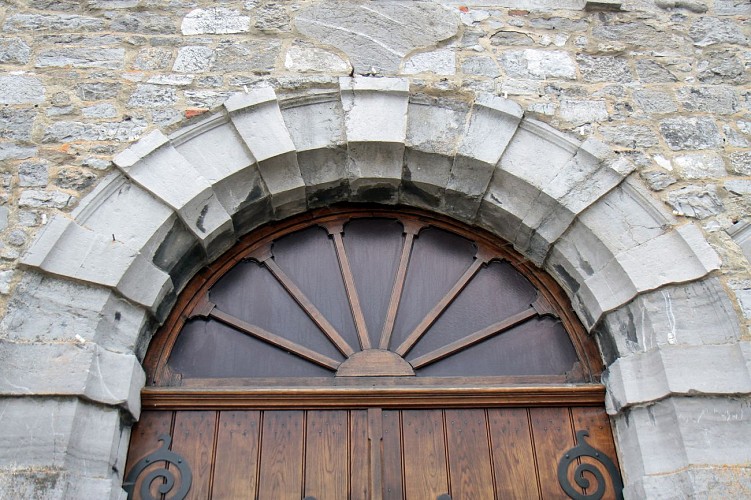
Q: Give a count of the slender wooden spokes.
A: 6